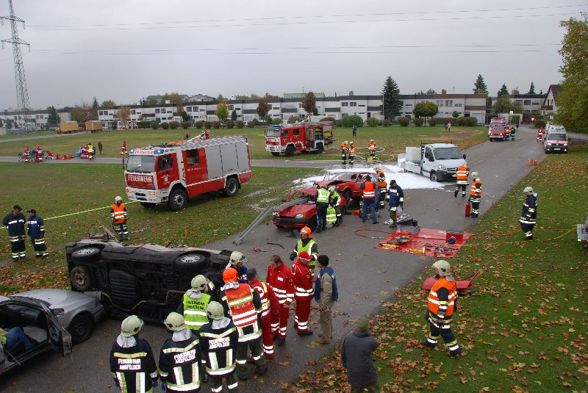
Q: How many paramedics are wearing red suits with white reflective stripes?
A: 3